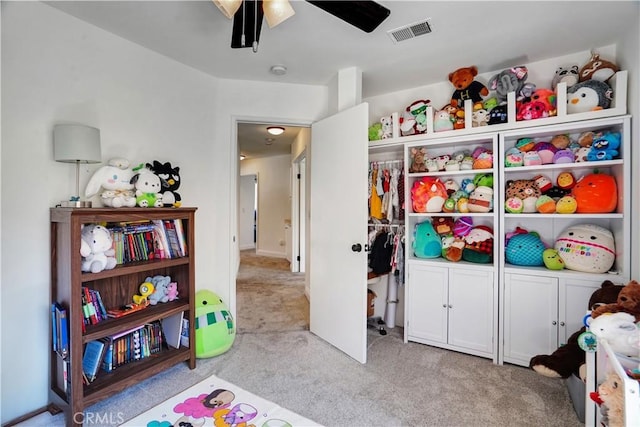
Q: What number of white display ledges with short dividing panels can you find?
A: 1